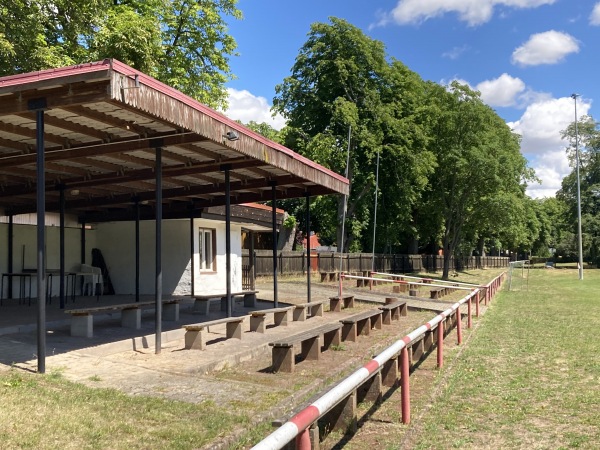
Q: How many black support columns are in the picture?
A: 10